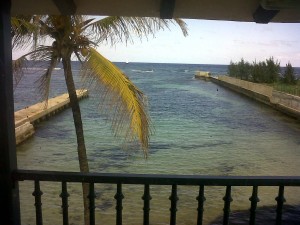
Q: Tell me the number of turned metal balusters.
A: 10